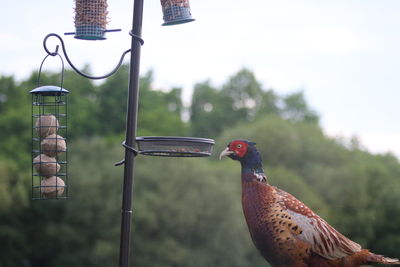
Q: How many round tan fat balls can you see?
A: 4